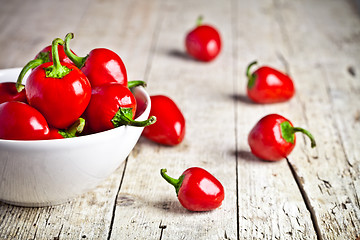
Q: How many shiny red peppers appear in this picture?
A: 12